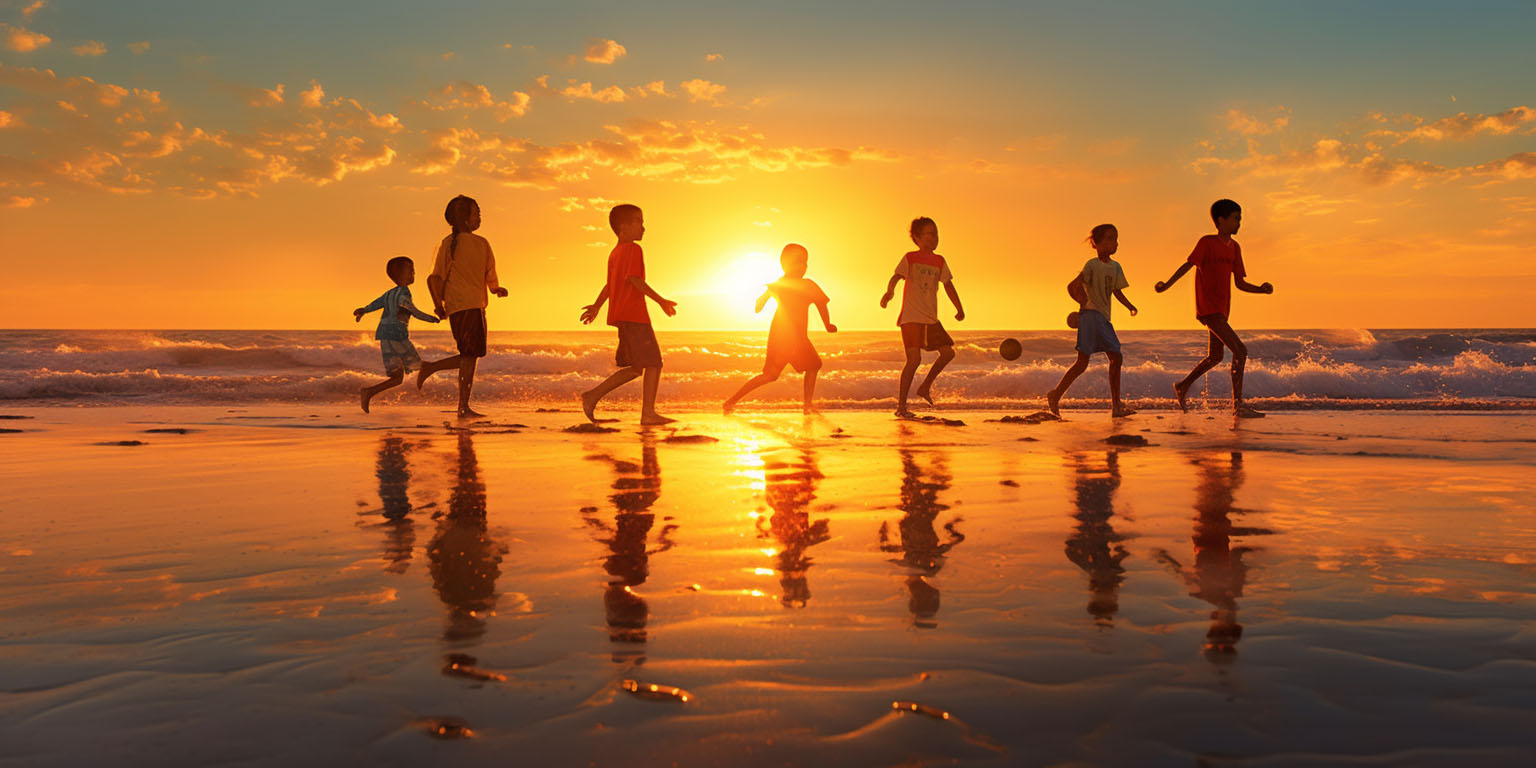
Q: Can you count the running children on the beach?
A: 7